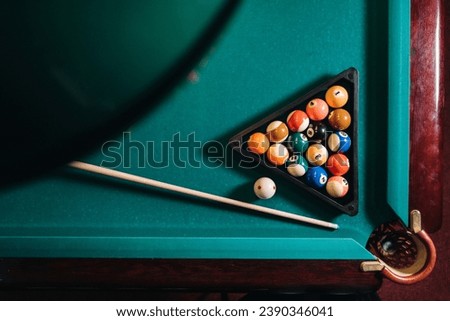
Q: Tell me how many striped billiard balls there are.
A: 7